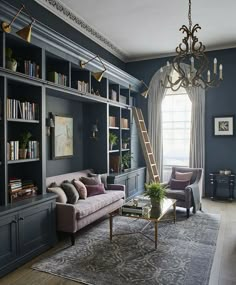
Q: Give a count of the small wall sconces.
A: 2